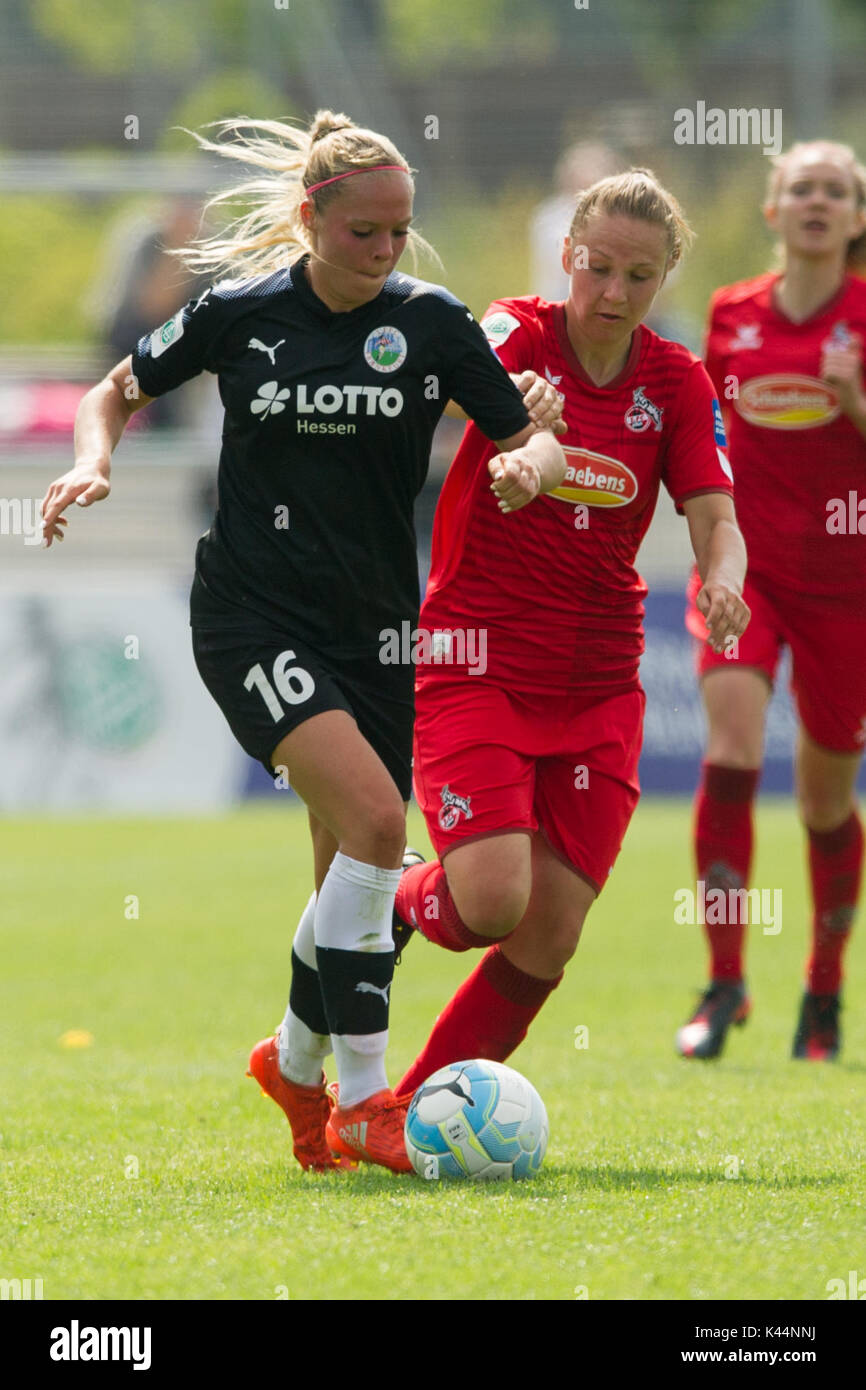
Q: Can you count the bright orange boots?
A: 2